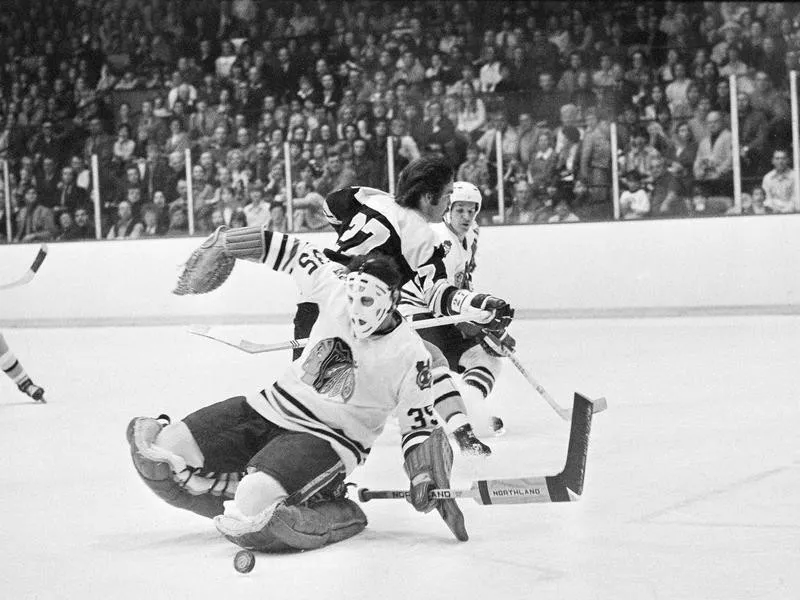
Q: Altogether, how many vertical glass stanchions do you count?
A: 9